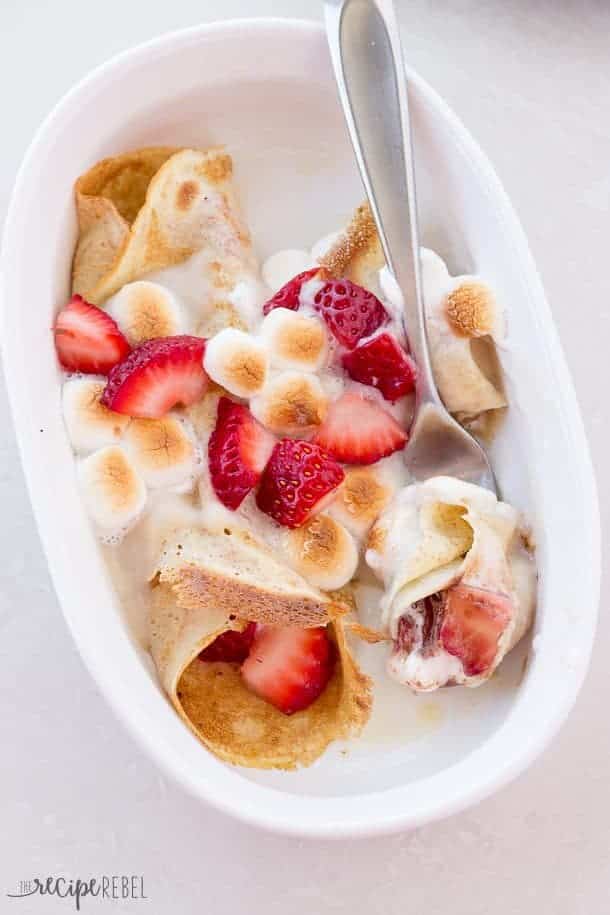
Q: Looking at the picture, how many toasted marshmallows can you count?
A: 10